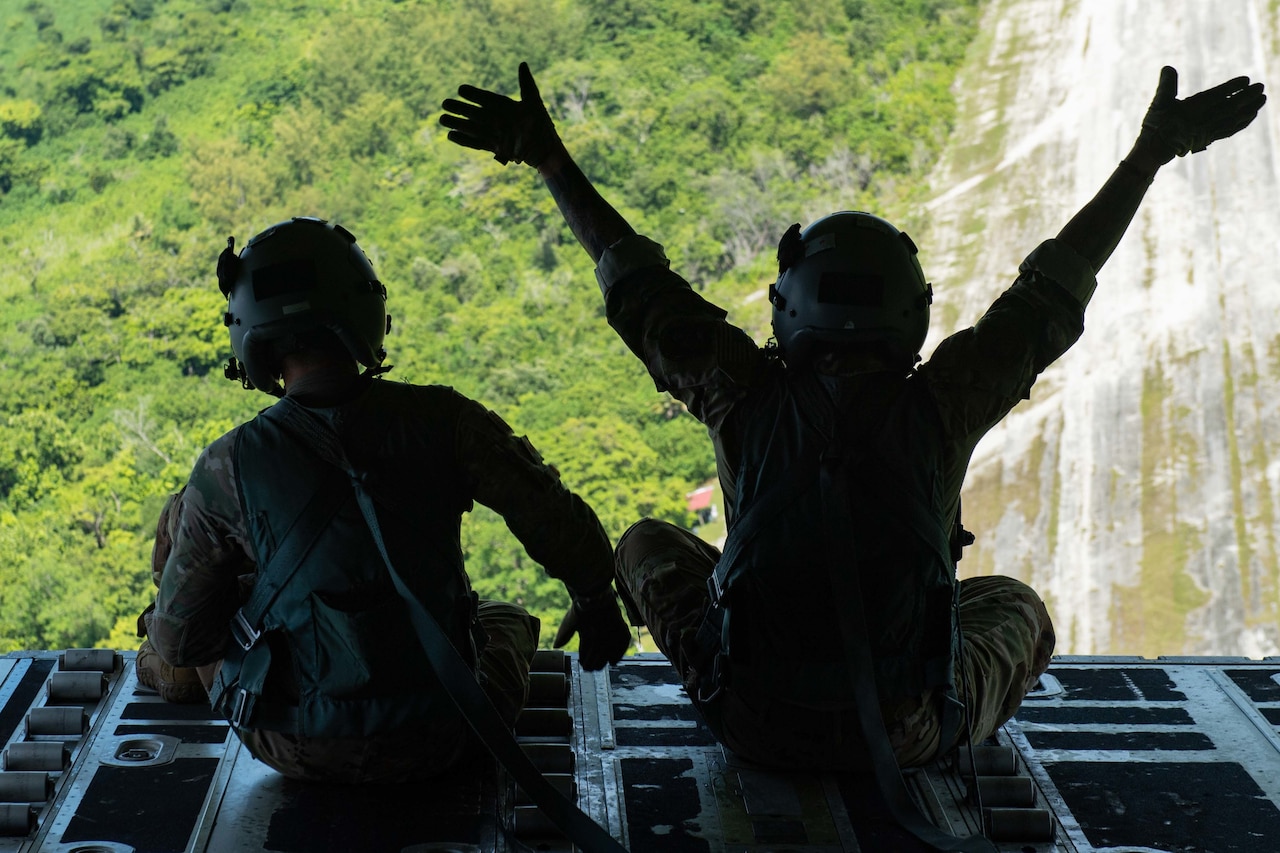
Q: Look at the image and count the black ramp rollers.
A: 15